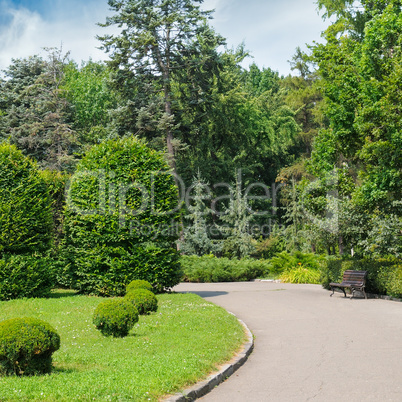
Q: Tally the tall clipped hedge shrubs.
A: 2